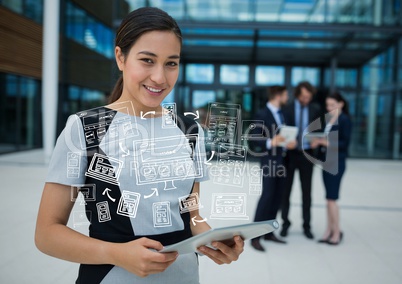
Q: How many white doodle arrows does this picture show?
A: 7